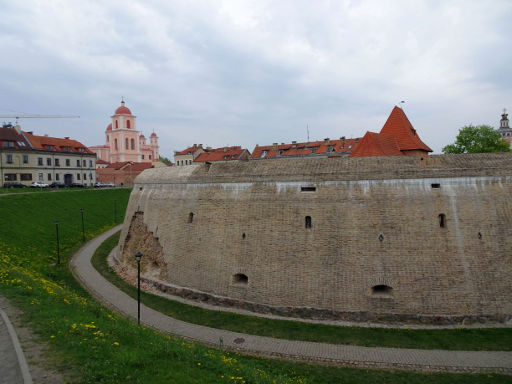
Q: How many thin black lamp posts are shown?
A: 4